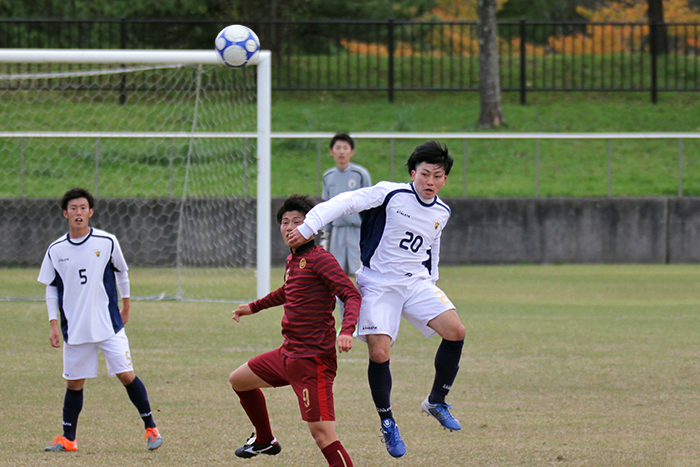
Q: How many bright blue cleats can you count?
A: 2